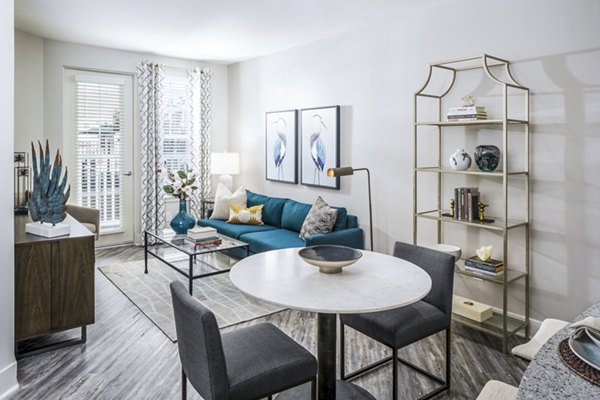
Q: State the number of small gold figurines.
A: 2